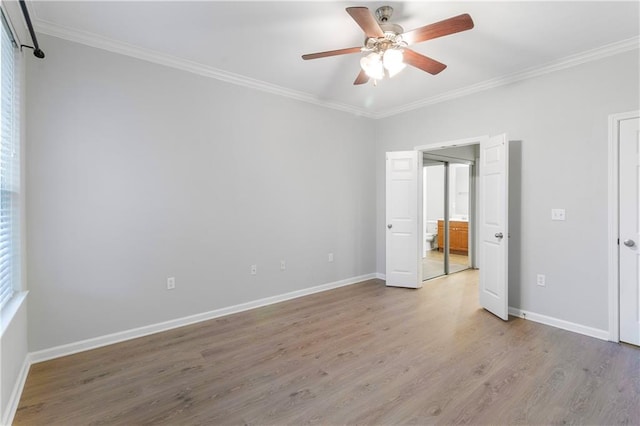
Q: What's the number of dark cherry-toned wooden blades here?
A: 5